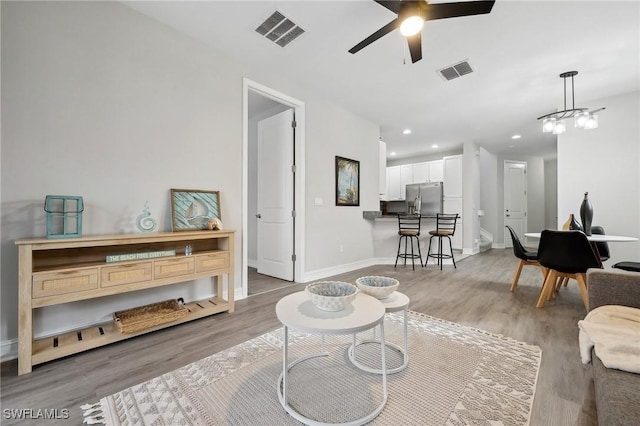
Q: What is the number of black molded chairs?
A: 4